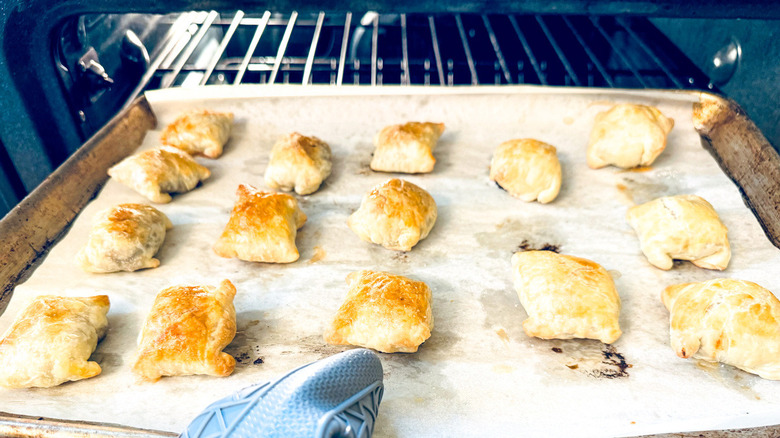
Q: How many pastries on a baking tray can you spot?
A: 15